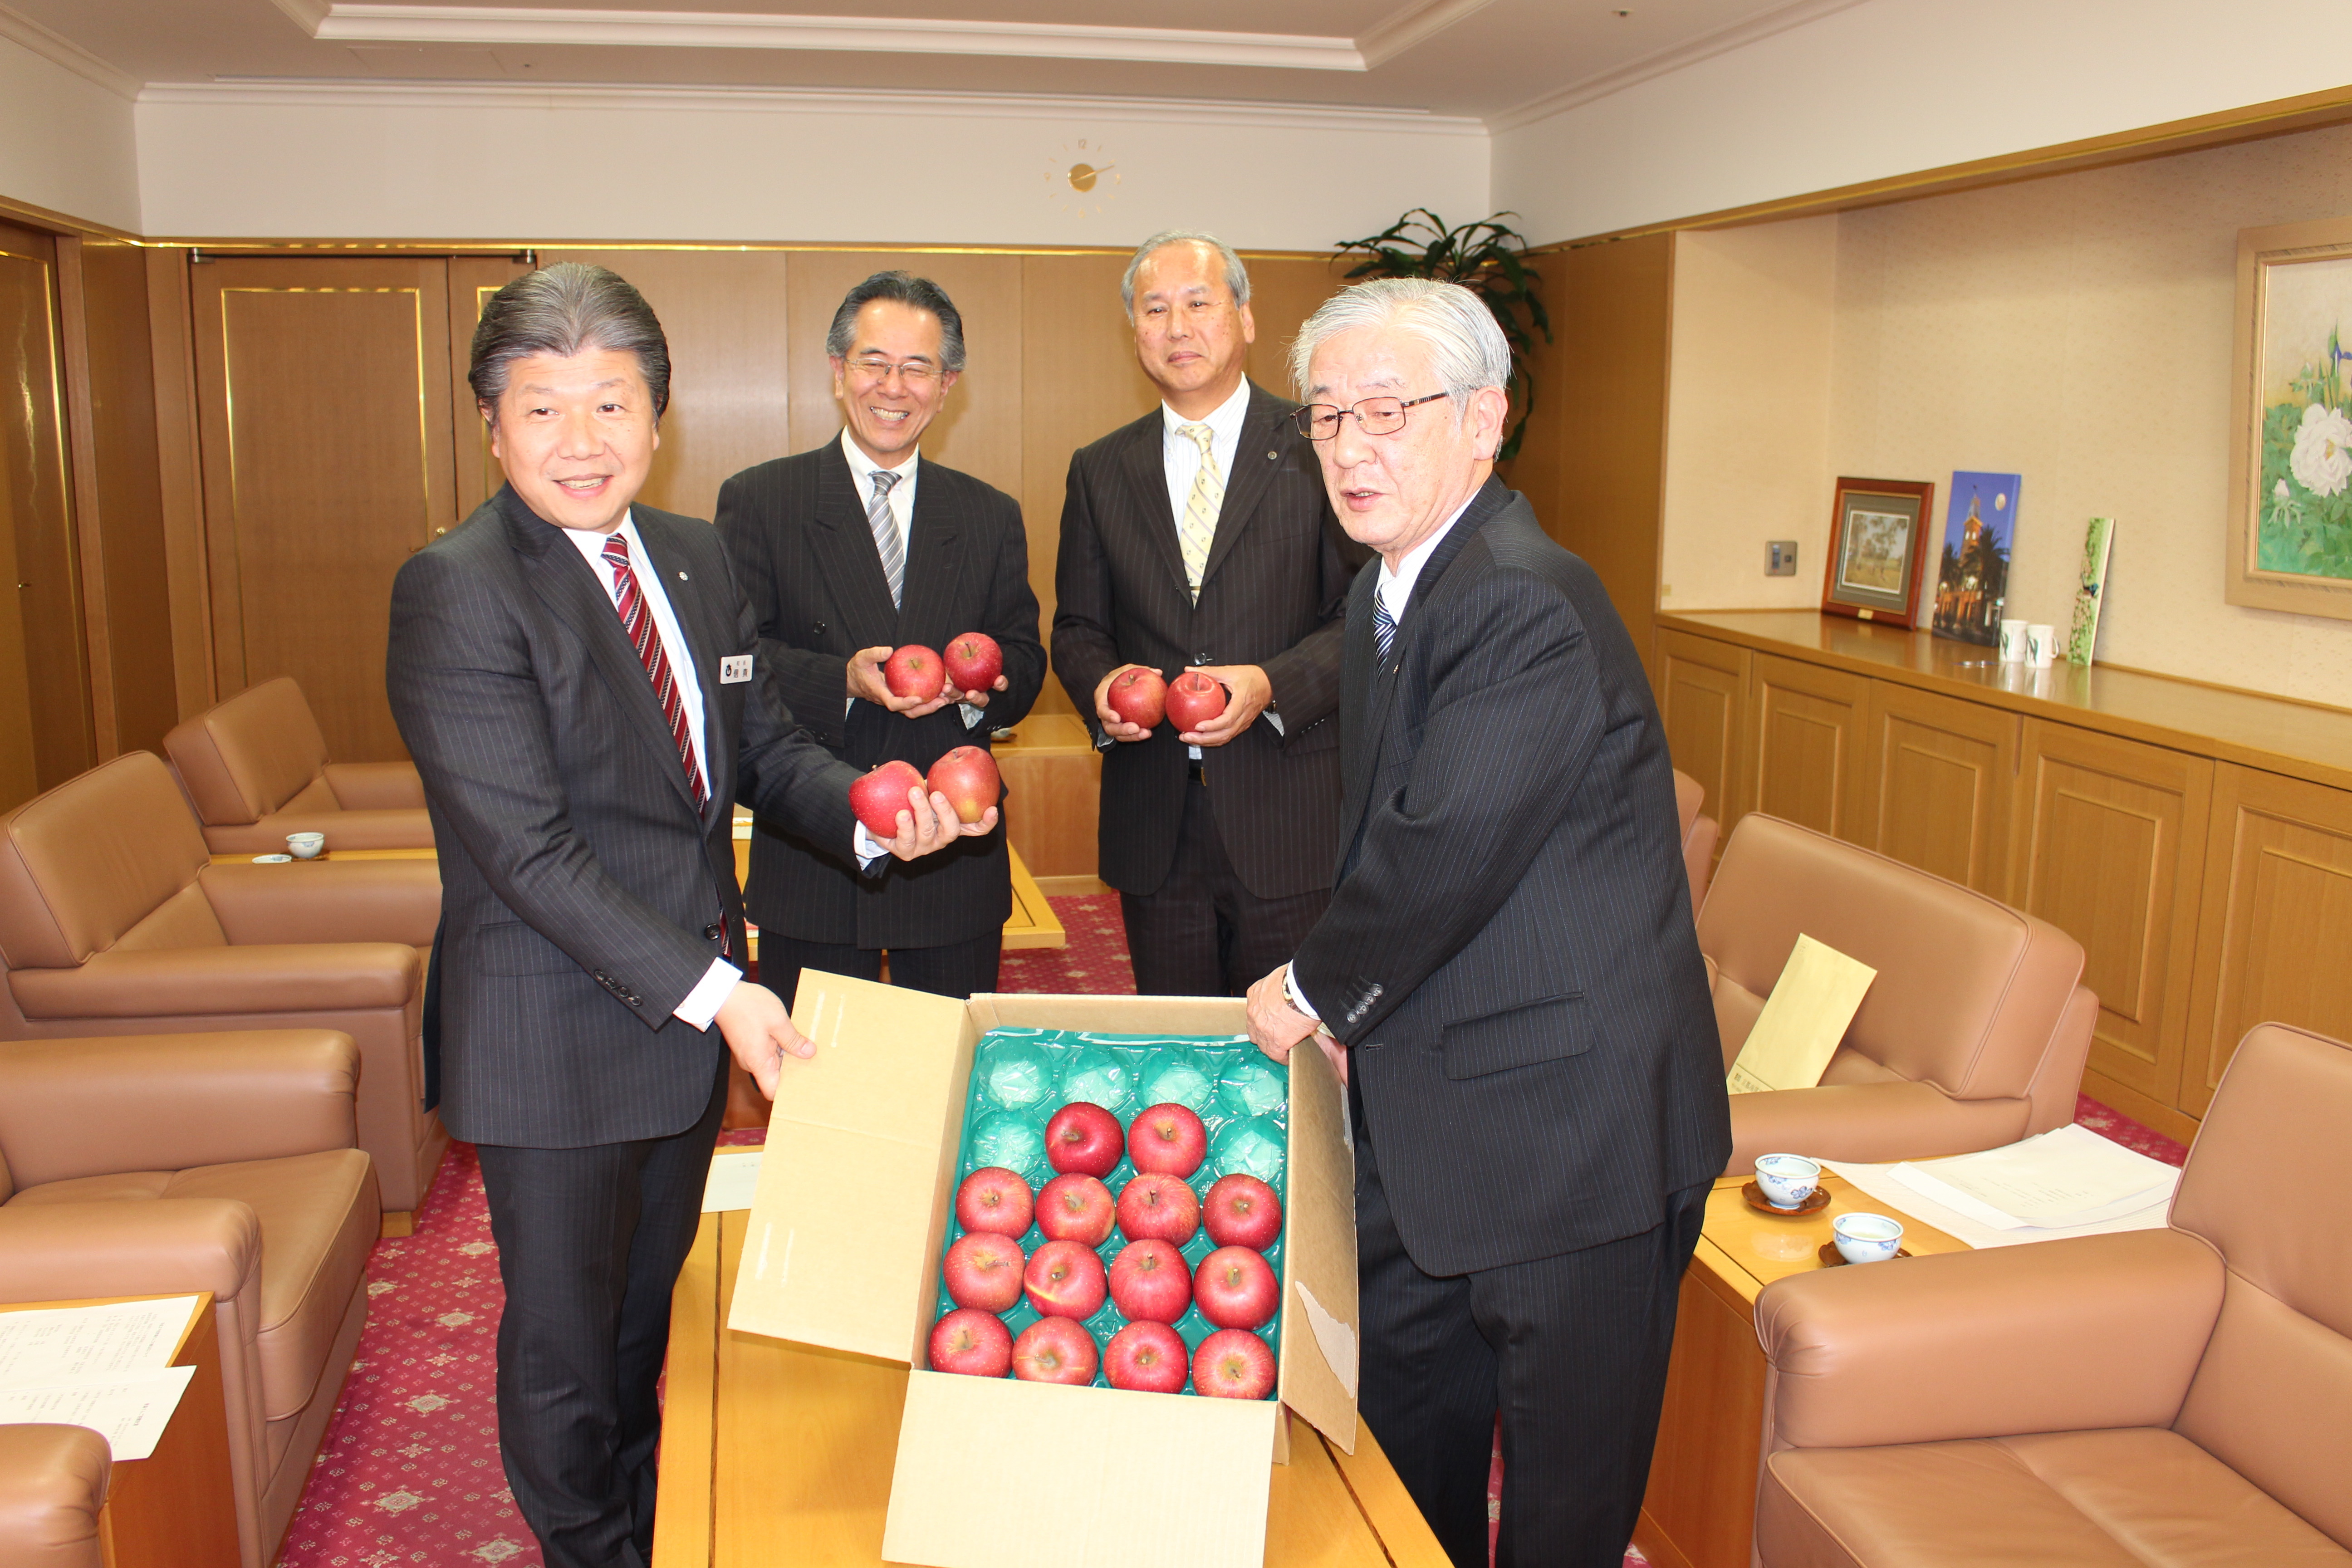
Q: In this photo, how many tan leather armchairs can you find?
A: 7